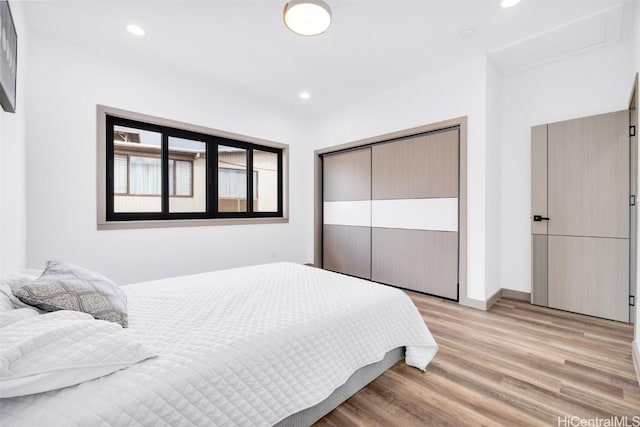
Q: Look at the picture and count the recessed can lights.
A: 3